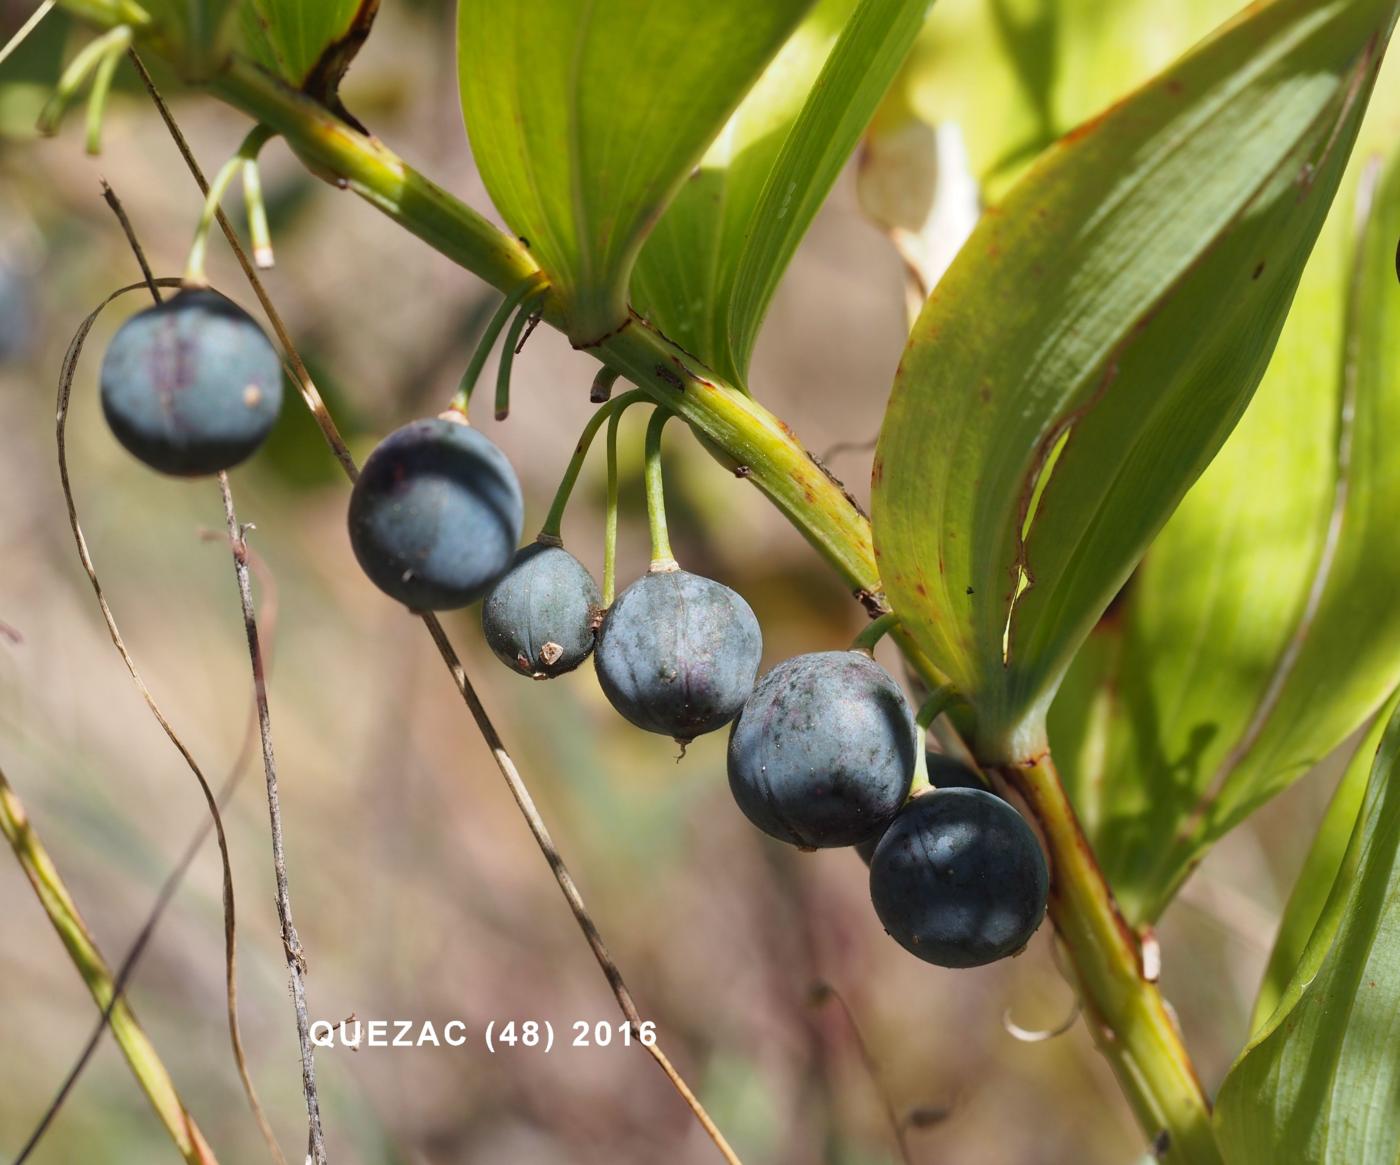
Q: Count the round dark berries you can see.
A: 7